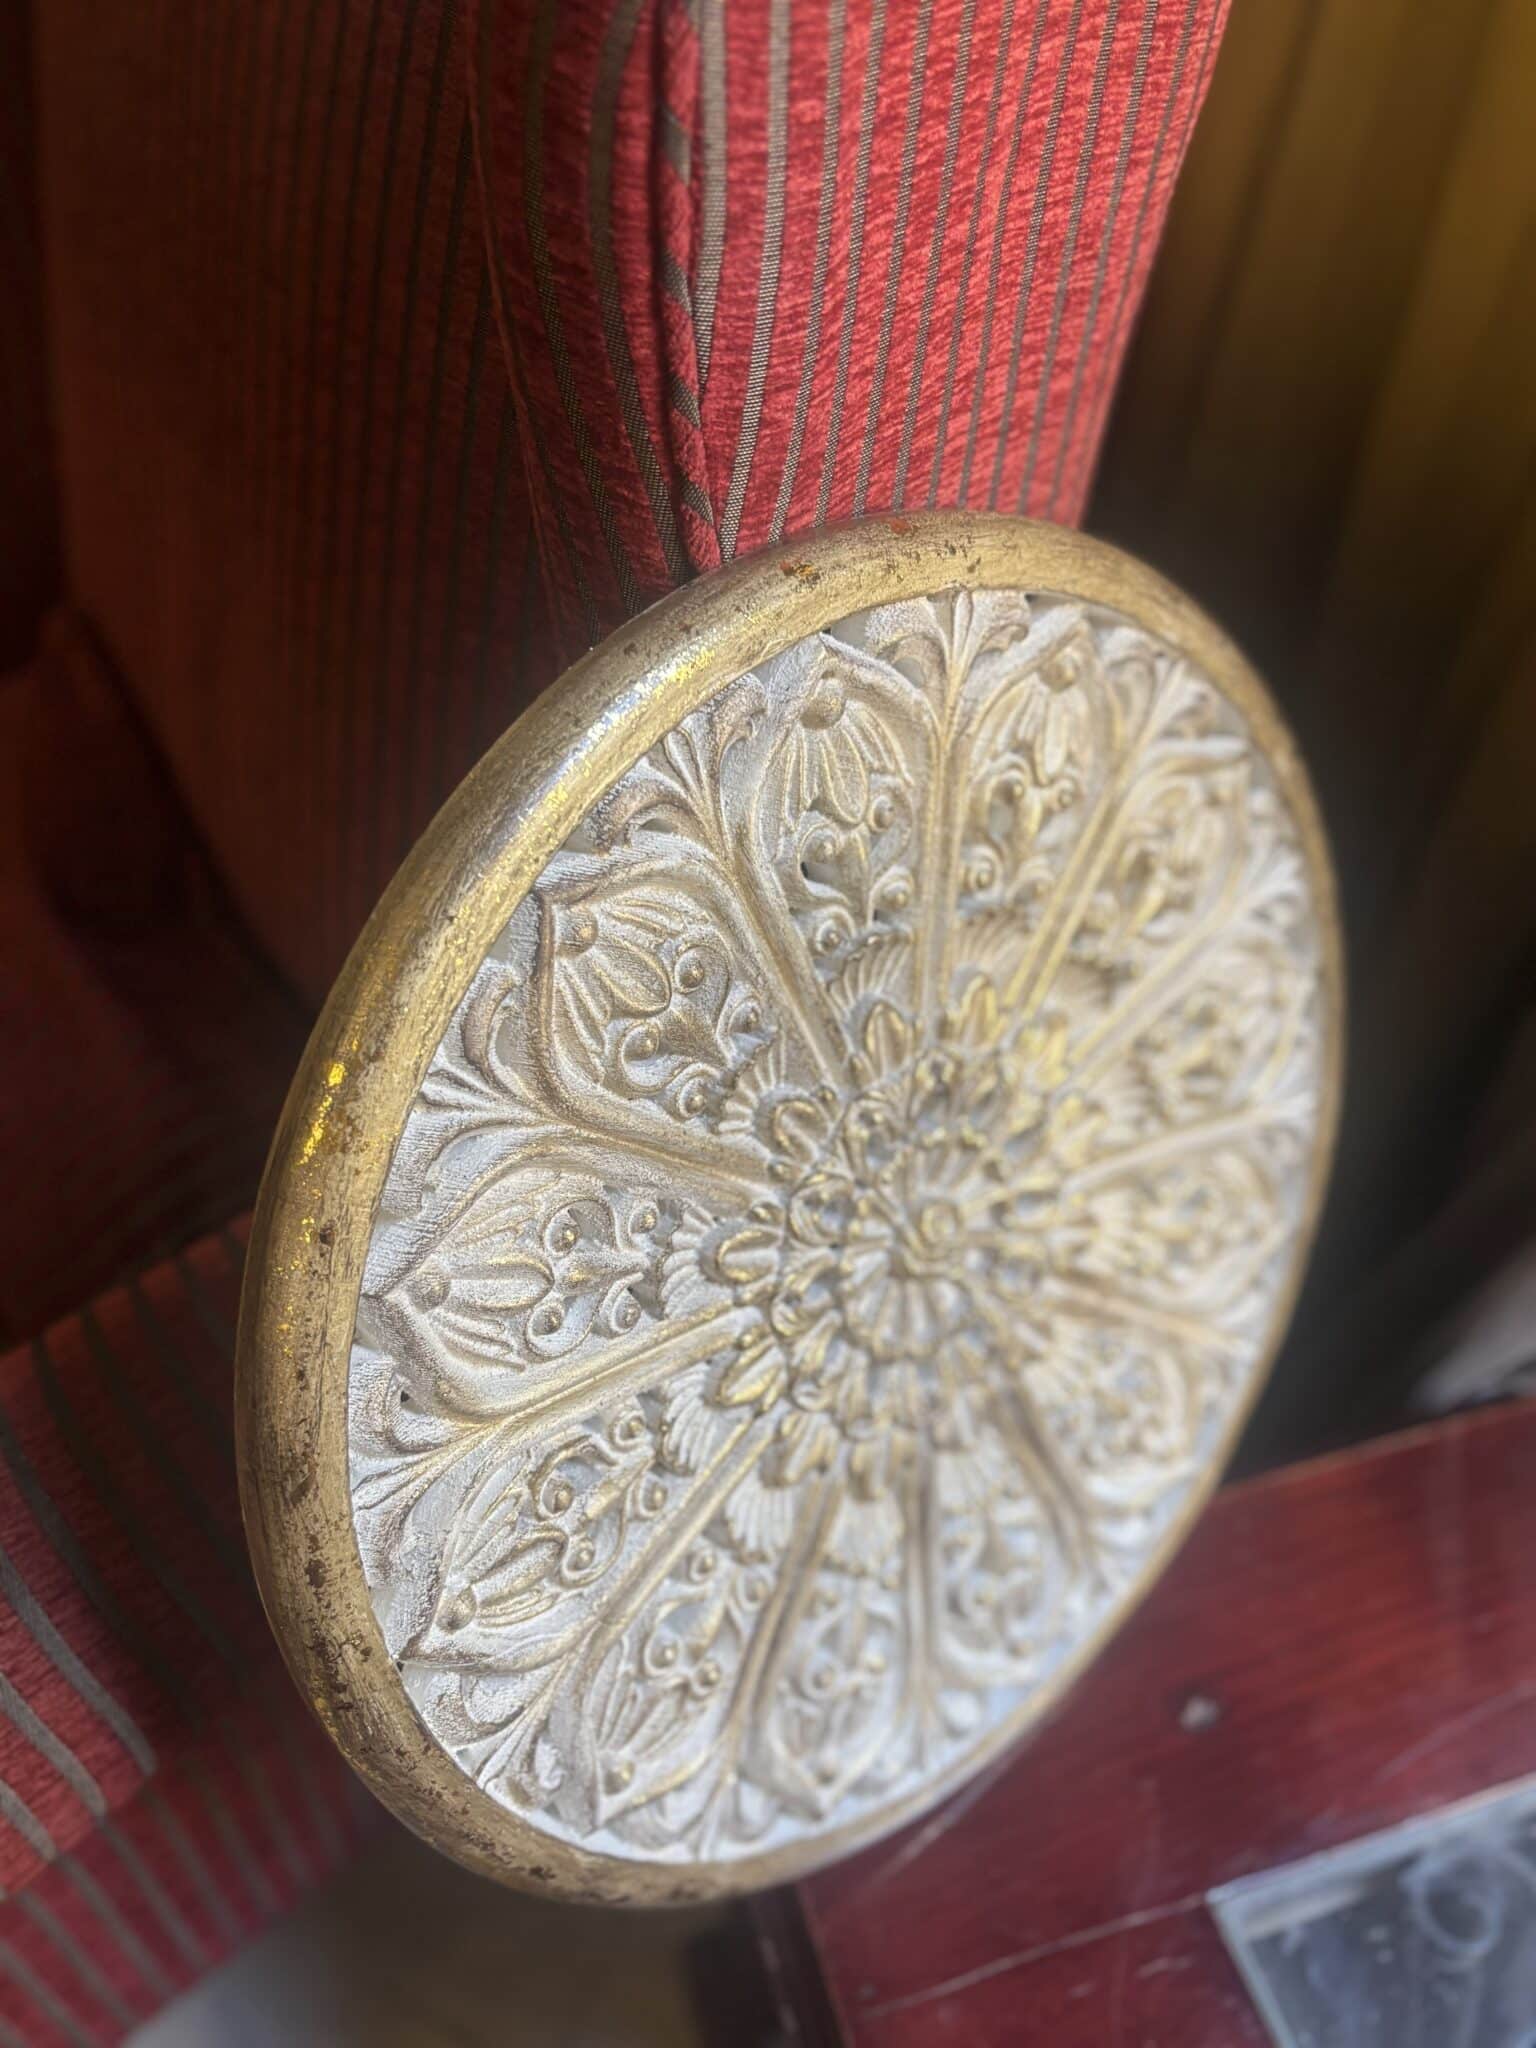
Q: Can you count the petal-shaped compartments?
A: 12